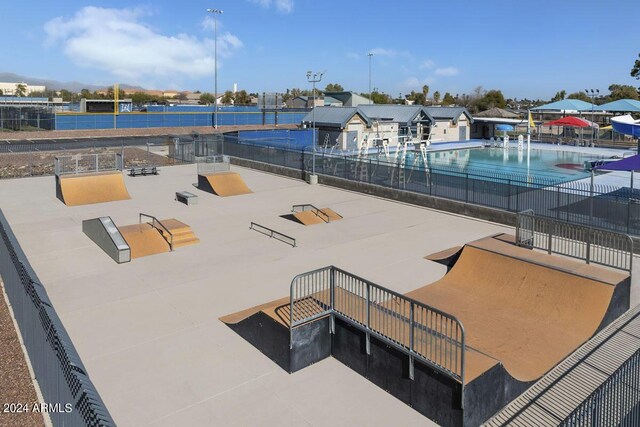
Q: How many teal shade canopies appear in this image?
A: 2